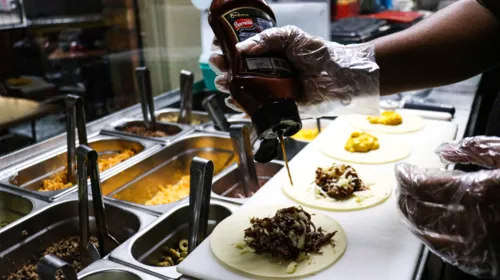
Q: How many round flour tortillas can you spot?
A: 4